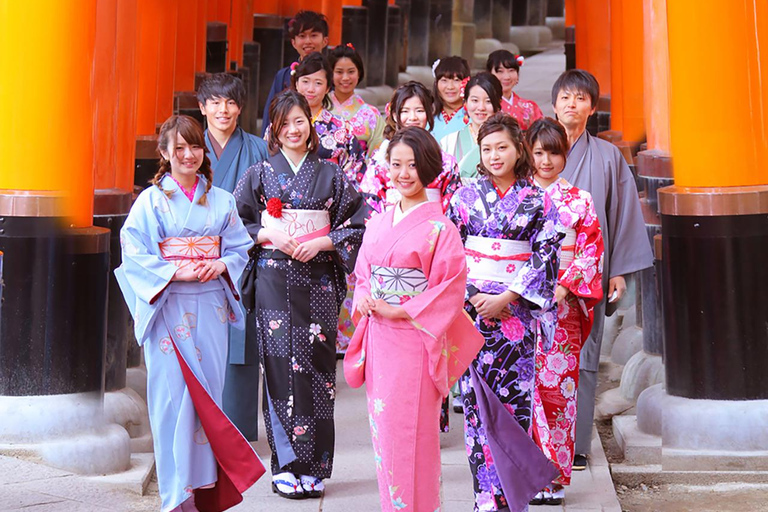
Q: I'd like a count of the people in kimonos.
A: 14